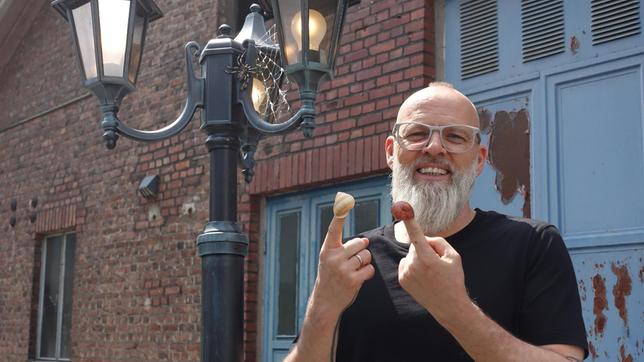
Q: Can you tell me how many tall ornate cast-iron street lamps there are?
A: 1